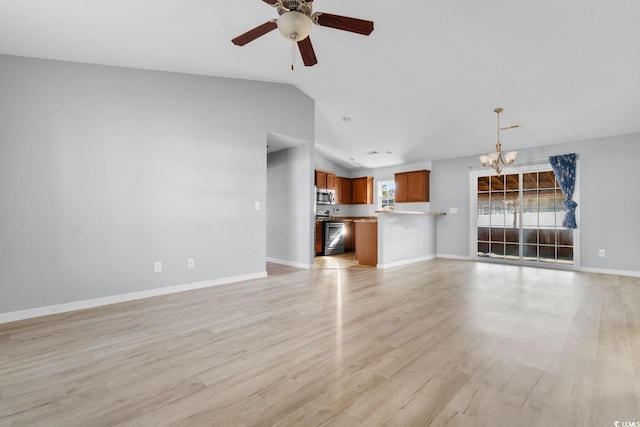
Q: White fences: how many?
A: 1